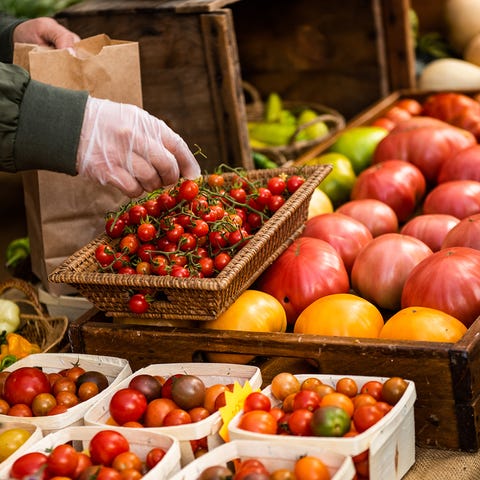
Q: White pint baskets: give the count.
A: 6